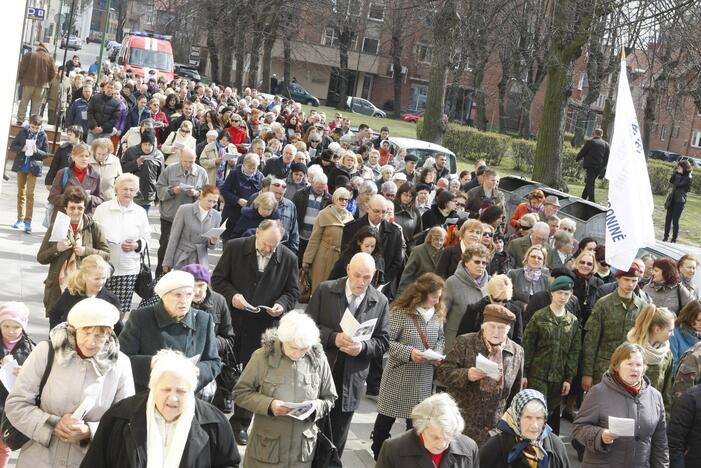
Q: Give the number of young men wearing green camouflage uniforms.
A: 2